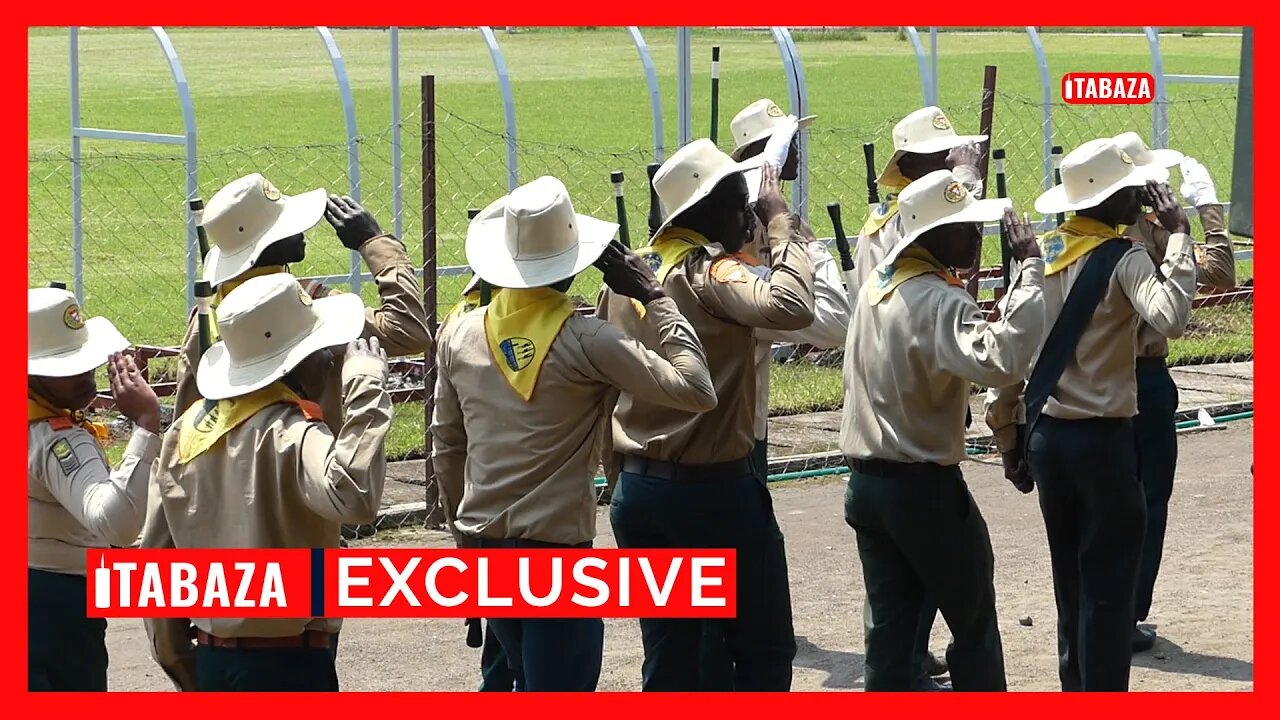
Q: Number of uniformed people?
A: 11